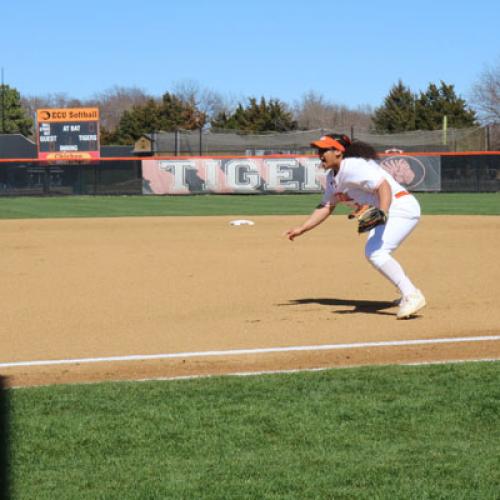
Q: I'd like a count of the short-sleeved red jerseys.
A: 0